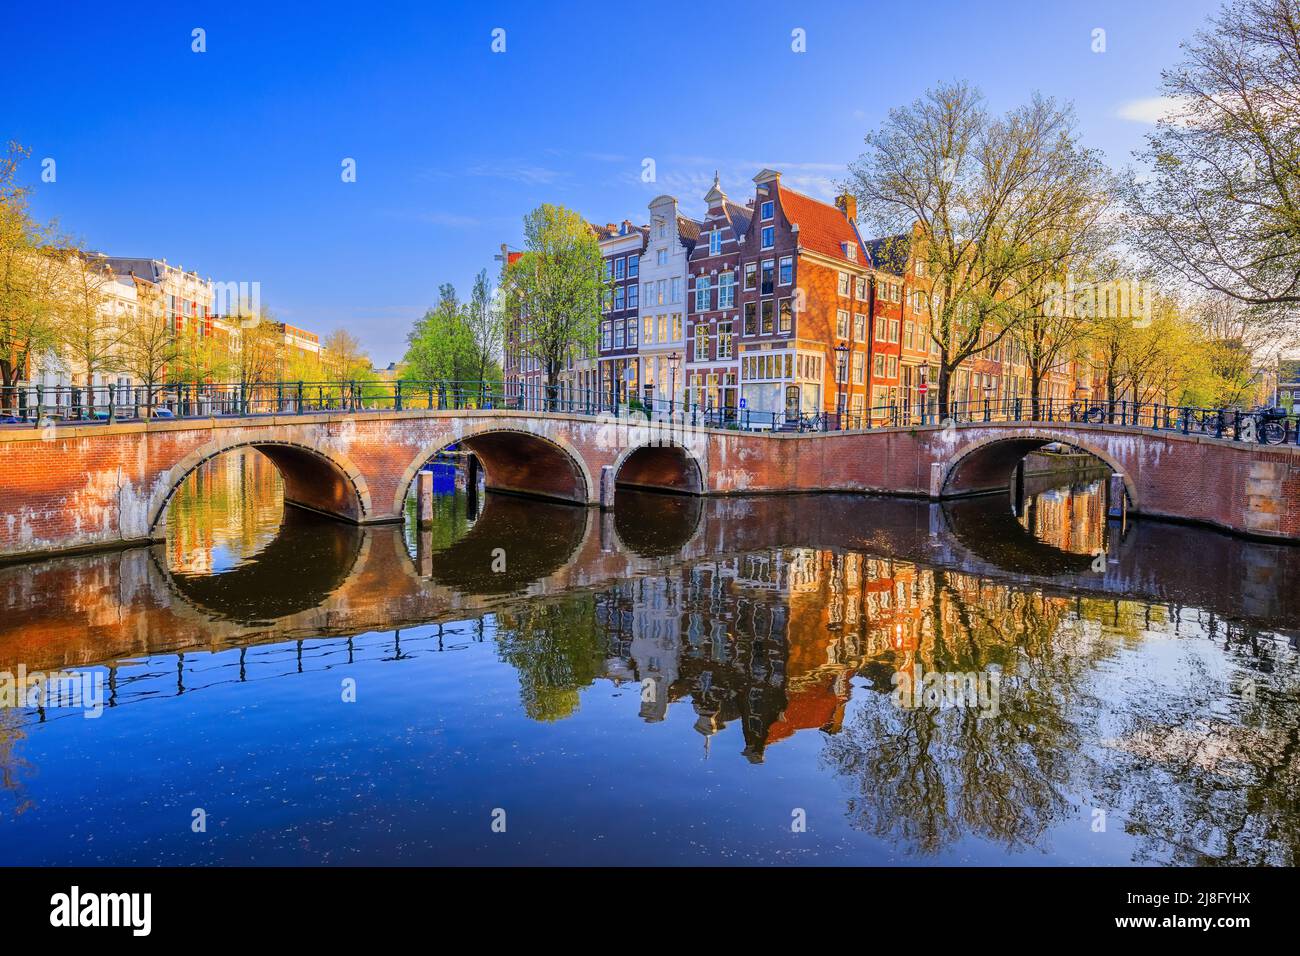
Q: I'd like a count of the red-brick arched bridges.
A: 2